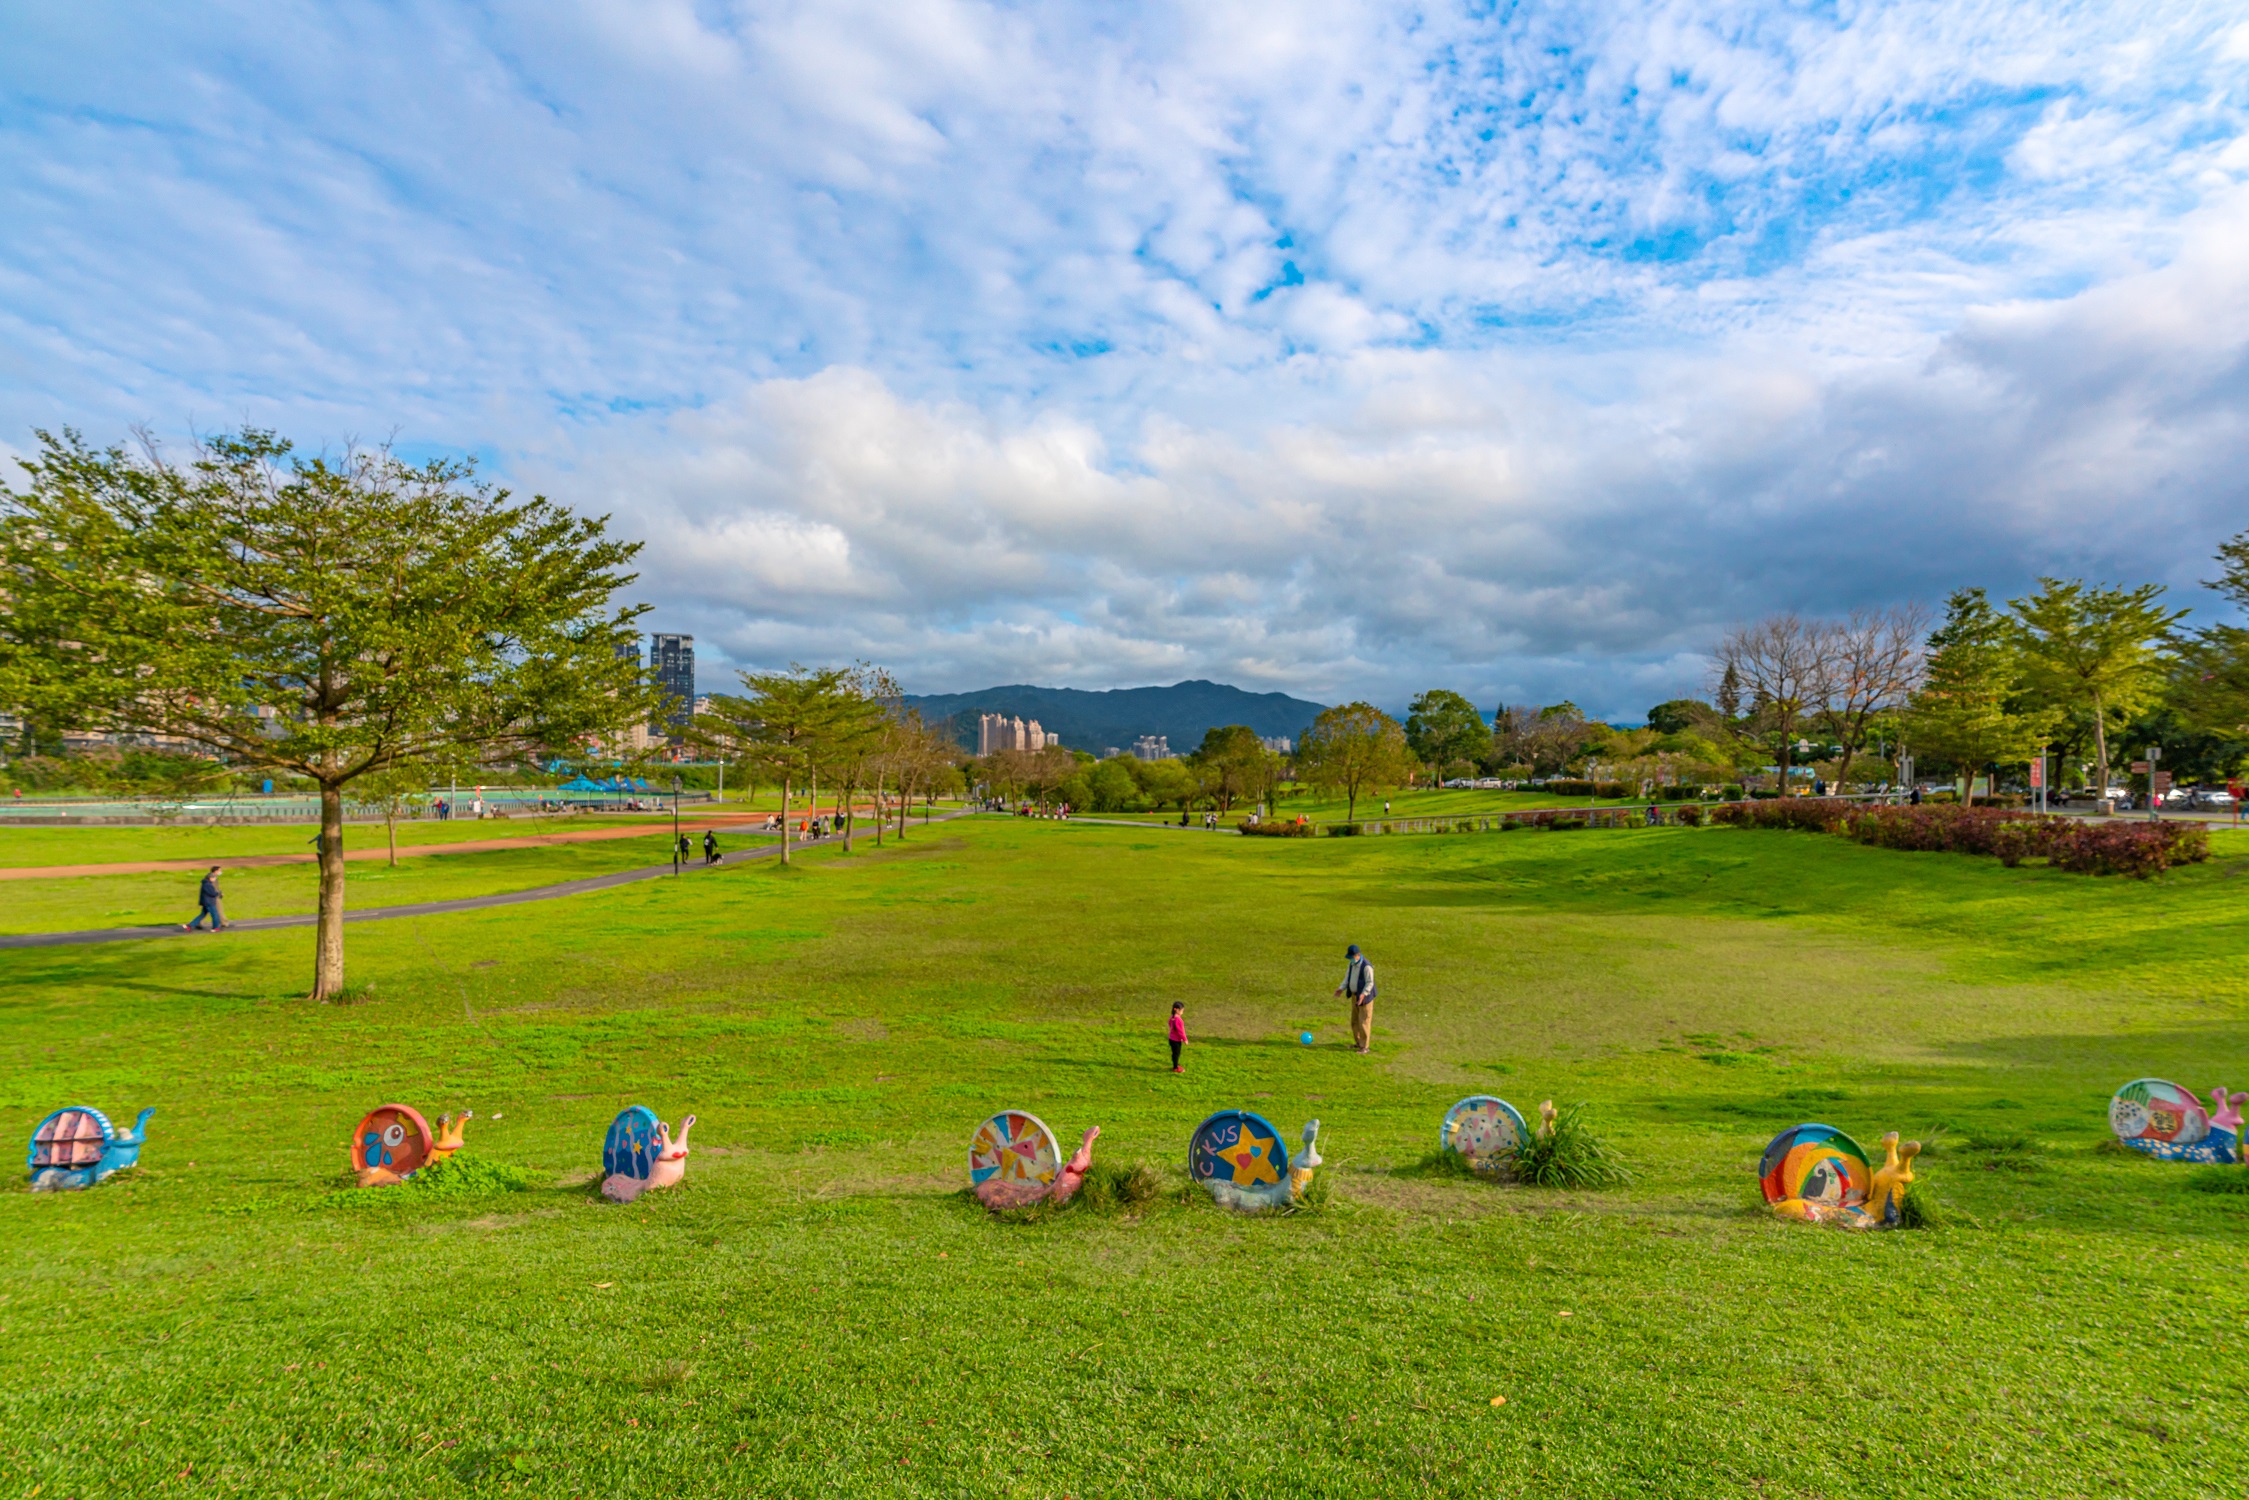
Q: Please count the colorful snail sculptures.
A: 8